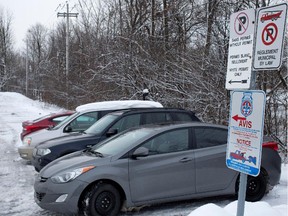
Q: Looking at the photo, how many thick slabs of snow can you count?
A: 1